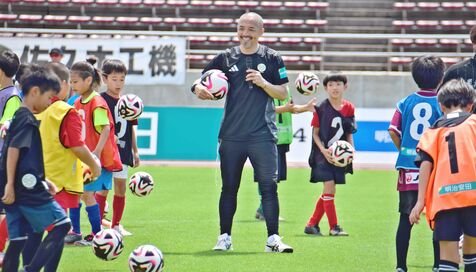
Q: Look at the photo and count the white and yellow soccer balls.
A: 0